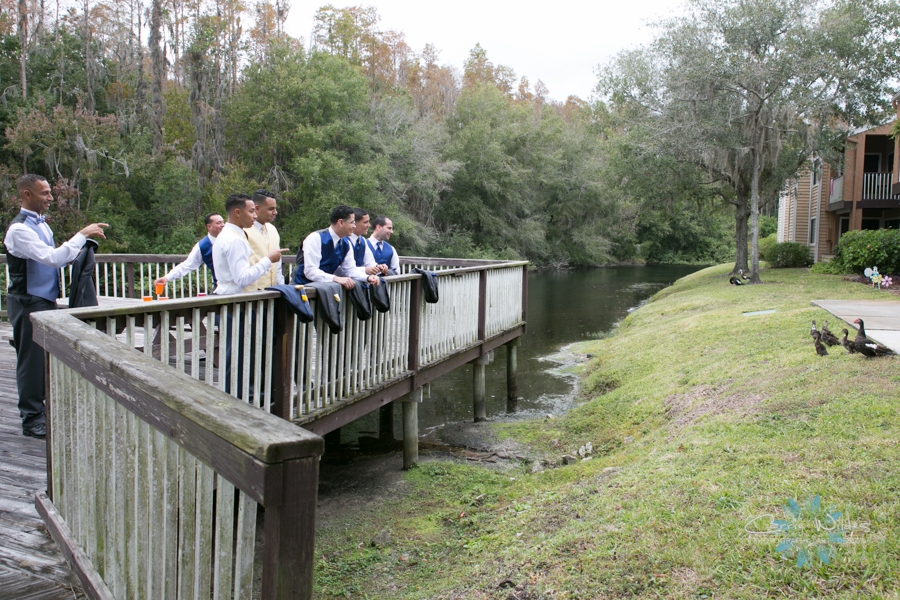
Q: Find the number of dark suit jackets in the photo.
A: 6